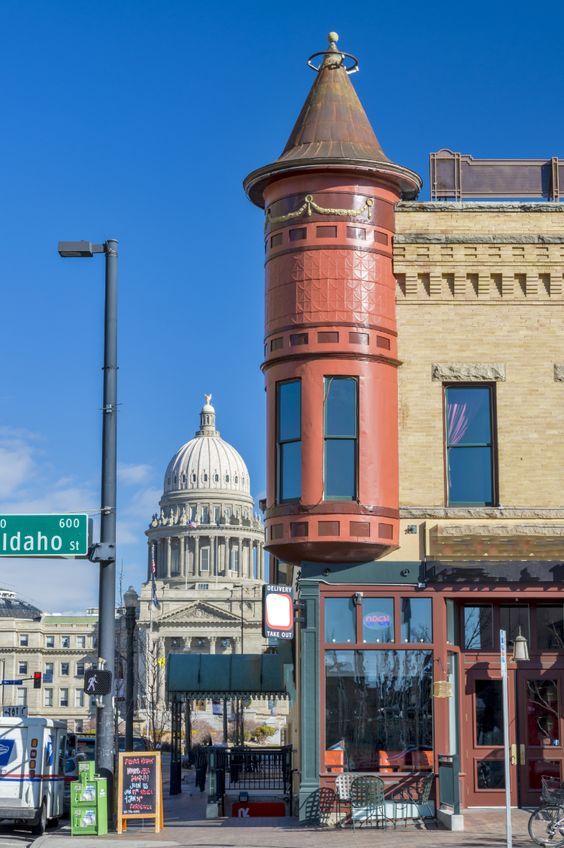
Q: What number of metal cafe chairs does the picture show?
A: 3